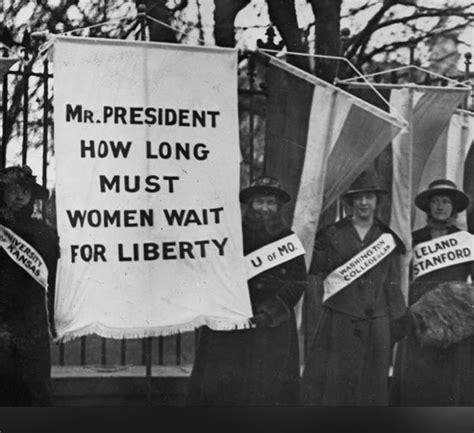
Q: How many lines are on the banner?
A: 5